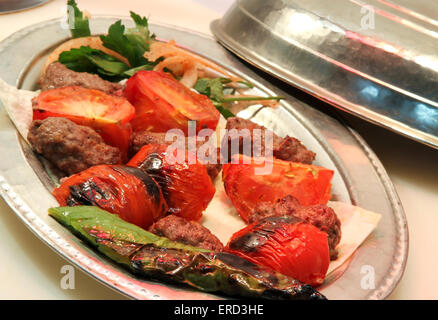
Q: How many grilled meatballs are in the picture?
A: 6